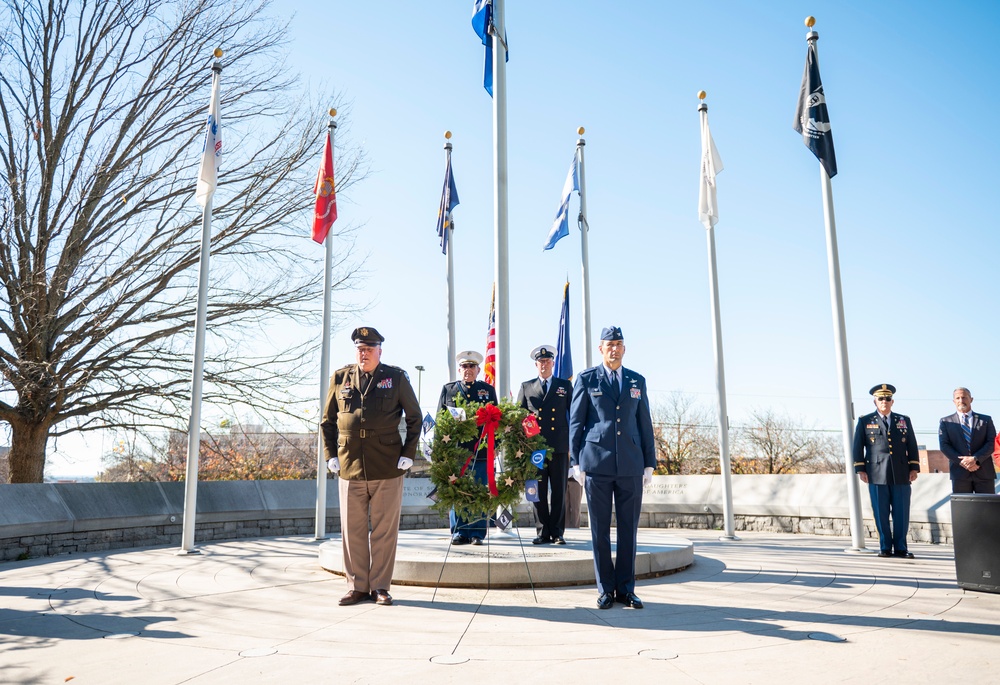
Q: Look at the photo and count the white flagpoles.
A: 7